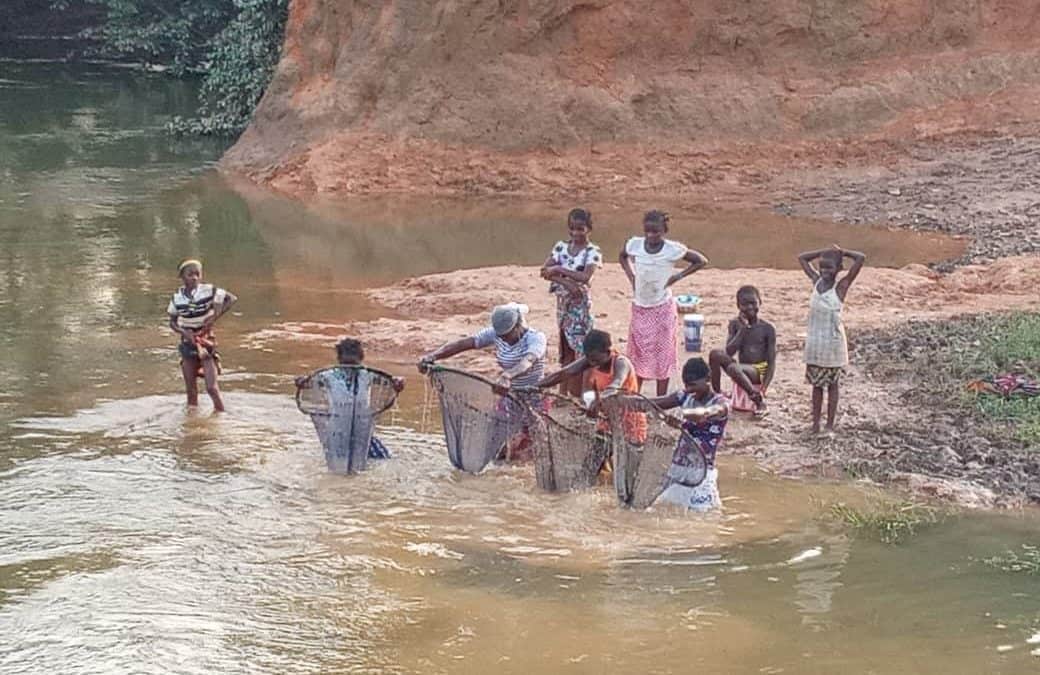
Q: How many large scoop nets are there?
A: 4